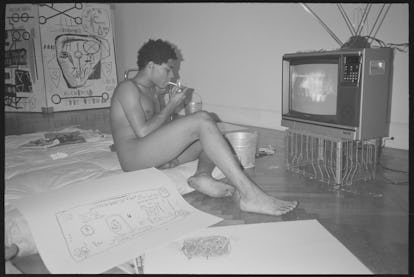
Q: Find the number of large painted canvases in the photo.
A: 2